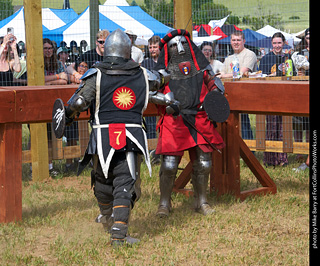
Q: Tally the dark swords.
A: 1